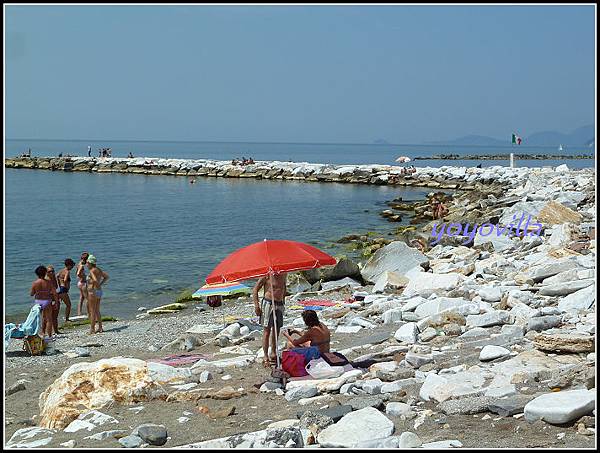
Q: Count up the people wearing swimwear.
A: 7